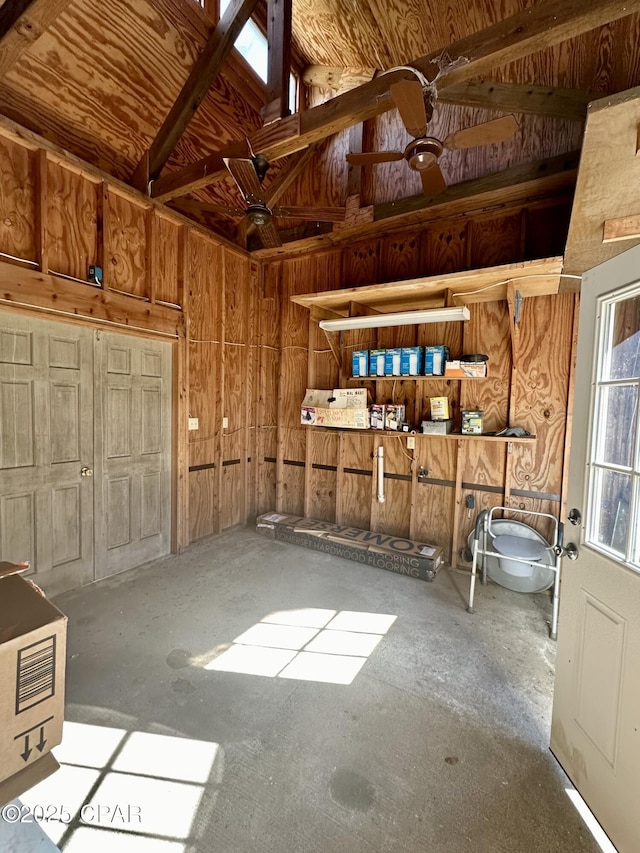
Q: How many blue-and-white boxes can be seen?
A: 5